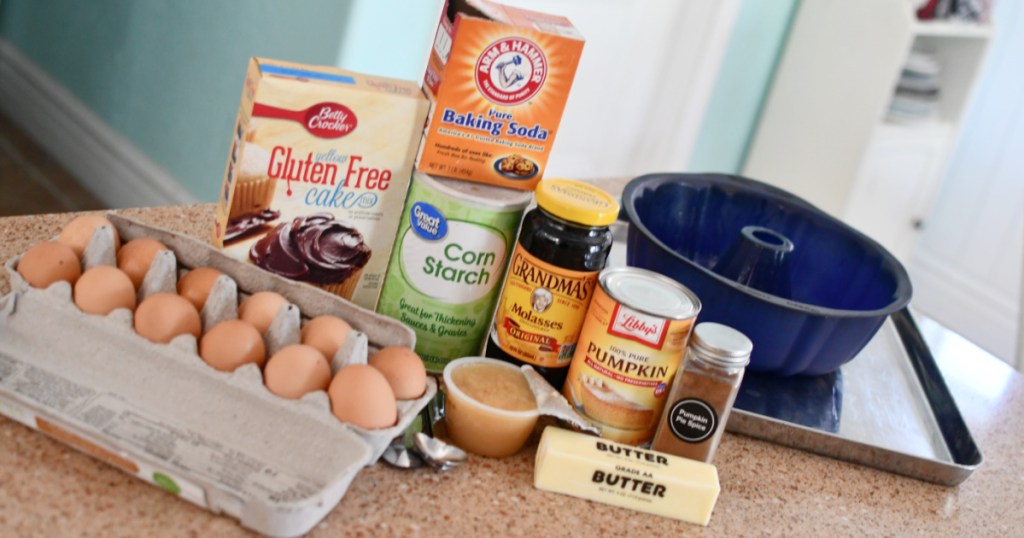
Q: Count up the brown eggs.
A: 12